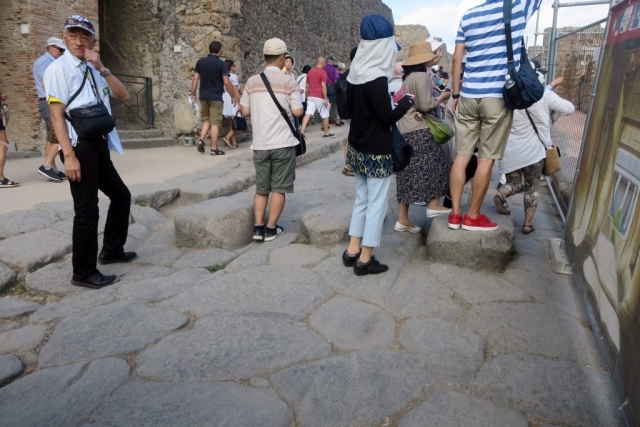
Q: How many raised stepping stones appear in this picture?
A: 3